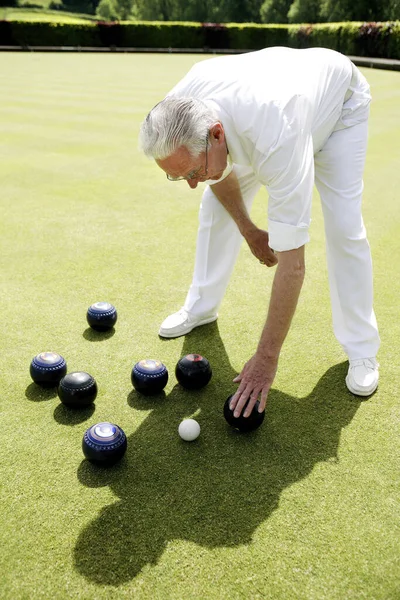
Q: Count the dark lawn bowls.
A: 7